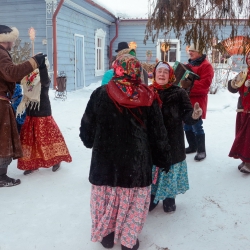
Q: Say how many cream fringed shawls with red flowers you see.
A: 1